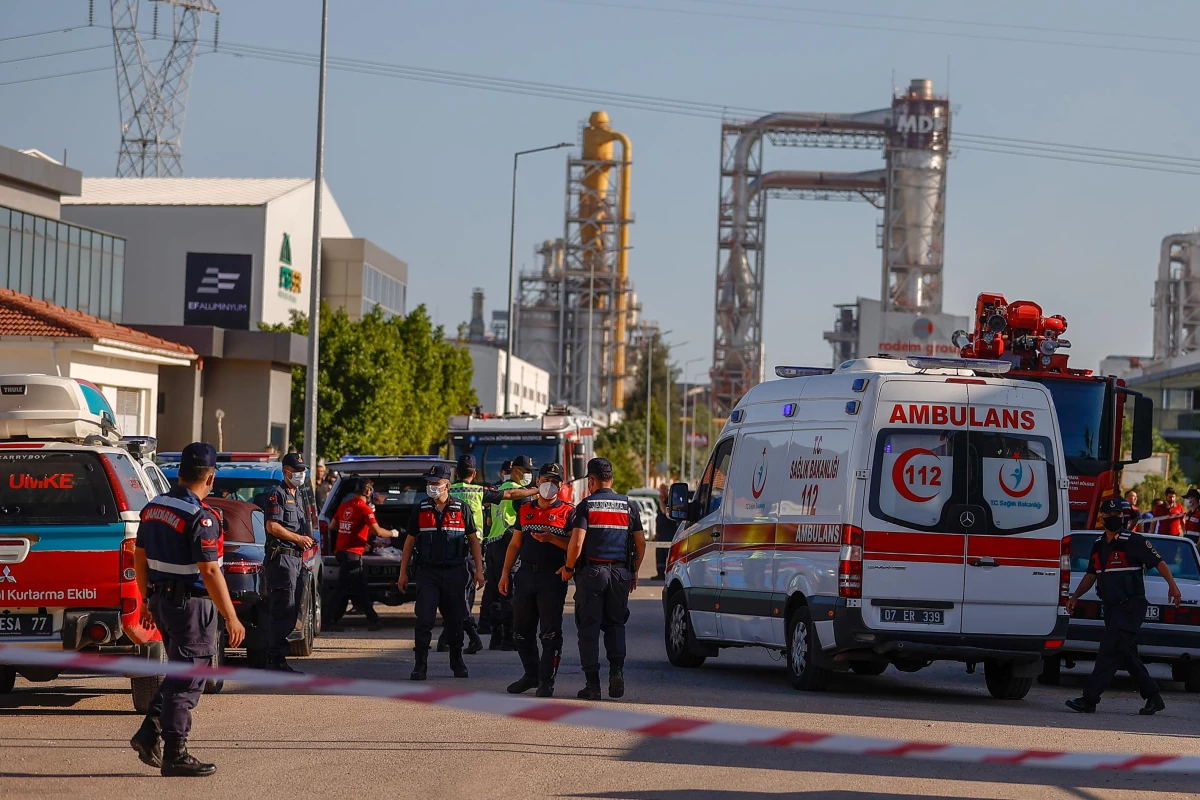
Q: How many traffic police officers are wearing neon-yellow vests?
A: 2